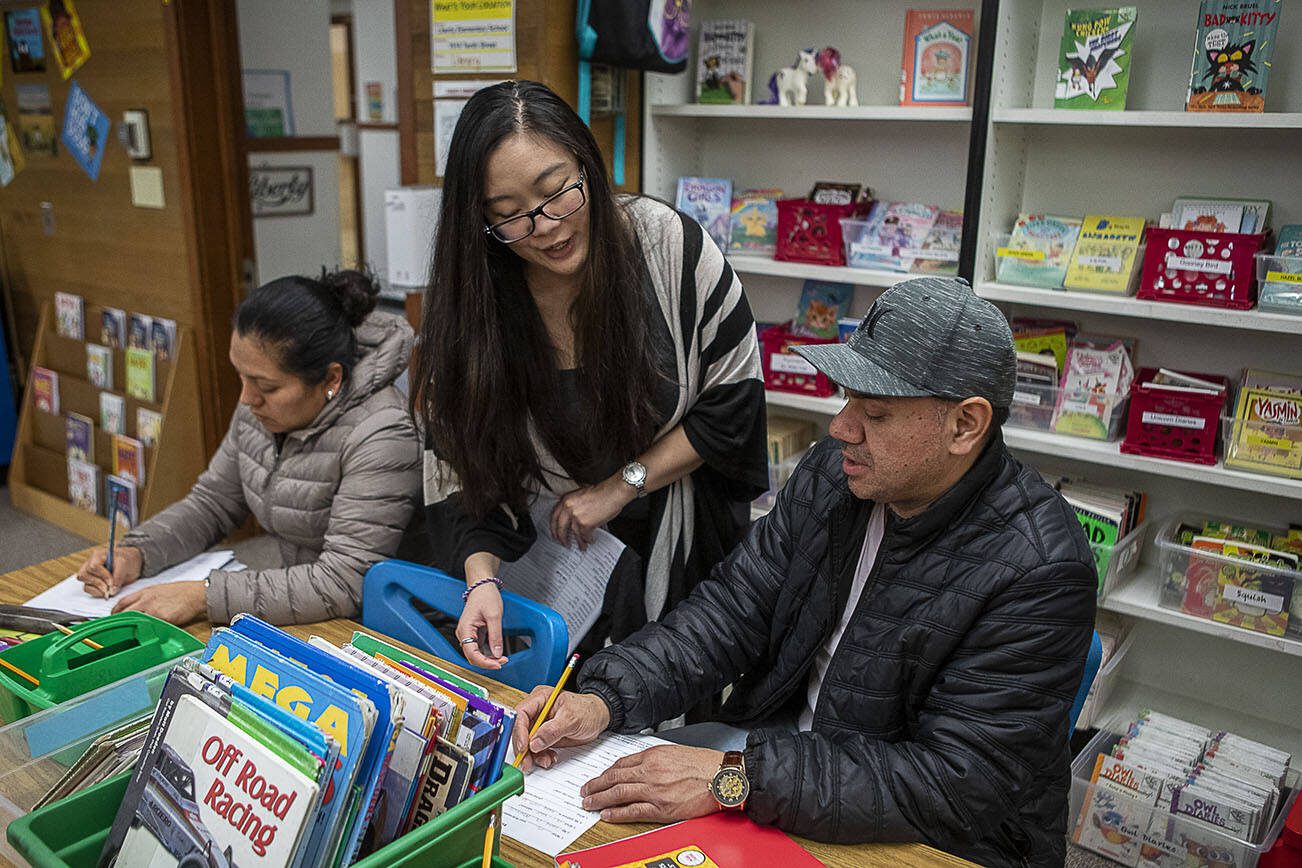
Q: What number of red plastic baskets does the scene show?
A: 4